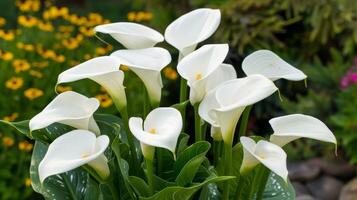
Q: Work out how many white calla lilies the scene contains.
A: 13